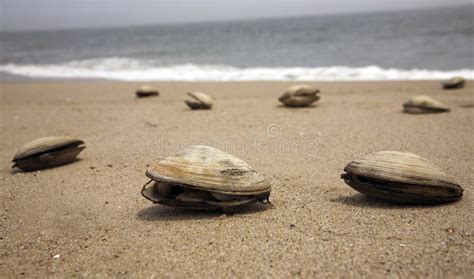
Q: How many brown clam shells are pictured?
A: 8